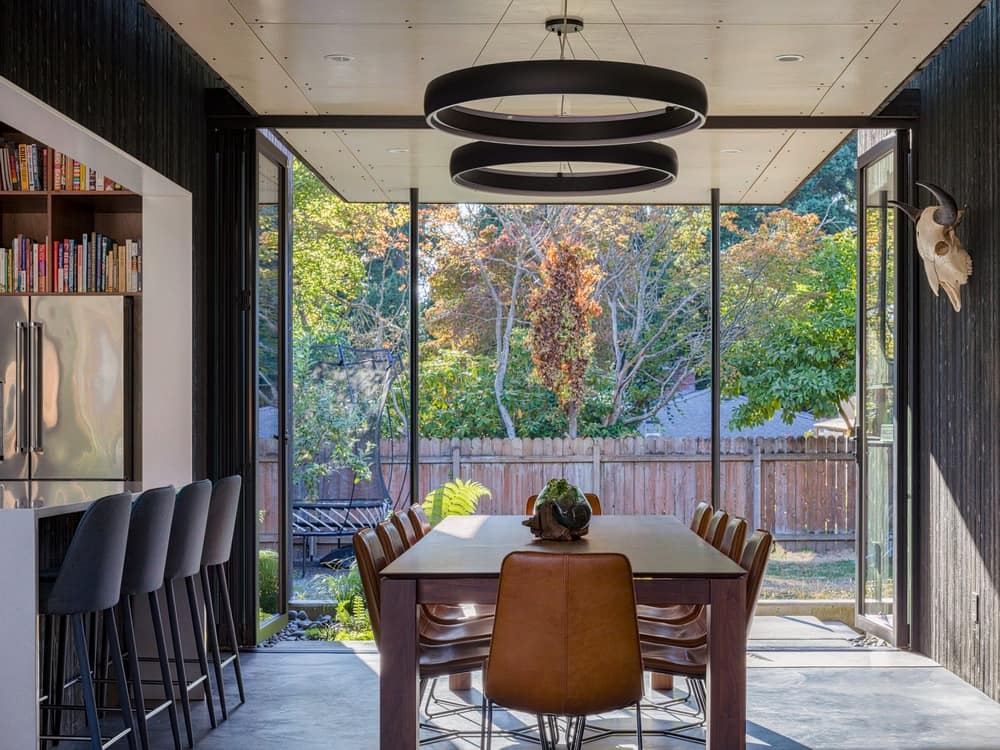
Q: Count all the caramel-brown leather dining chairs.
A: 10